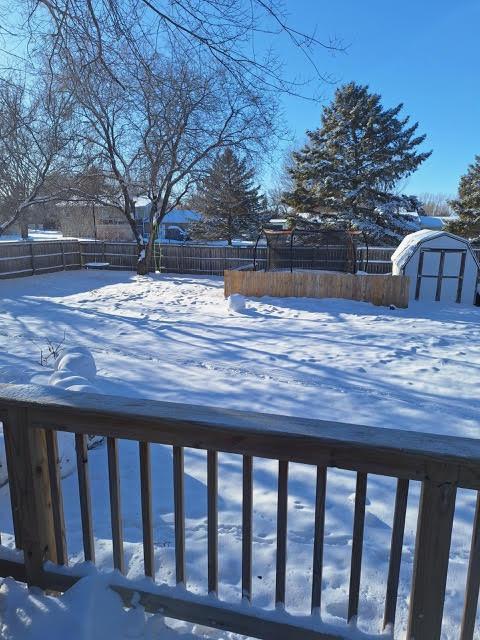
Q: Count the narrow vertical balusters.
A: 12